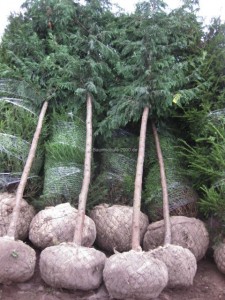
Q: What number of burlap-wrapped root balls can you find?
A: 9